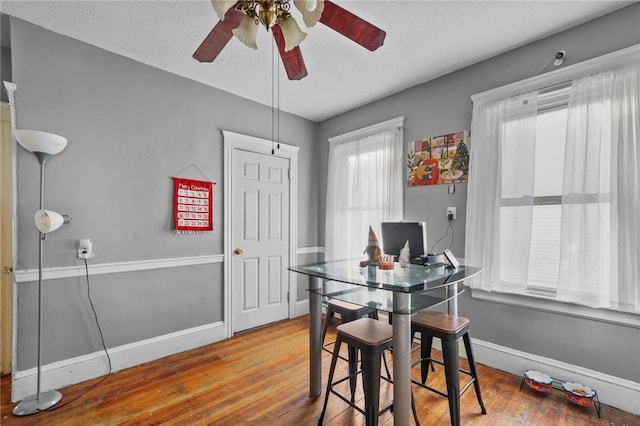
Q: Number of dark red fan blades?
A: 3